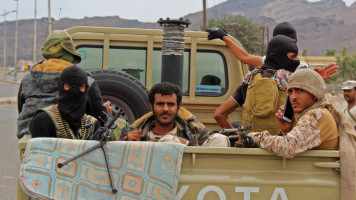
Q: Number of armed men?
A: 6